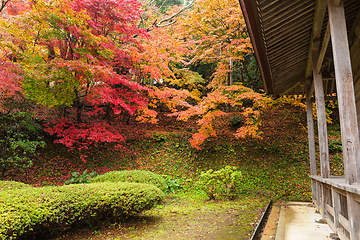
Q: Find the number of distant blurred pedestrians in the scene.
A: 0